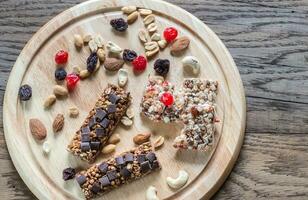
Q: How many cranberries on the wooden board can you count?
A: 5